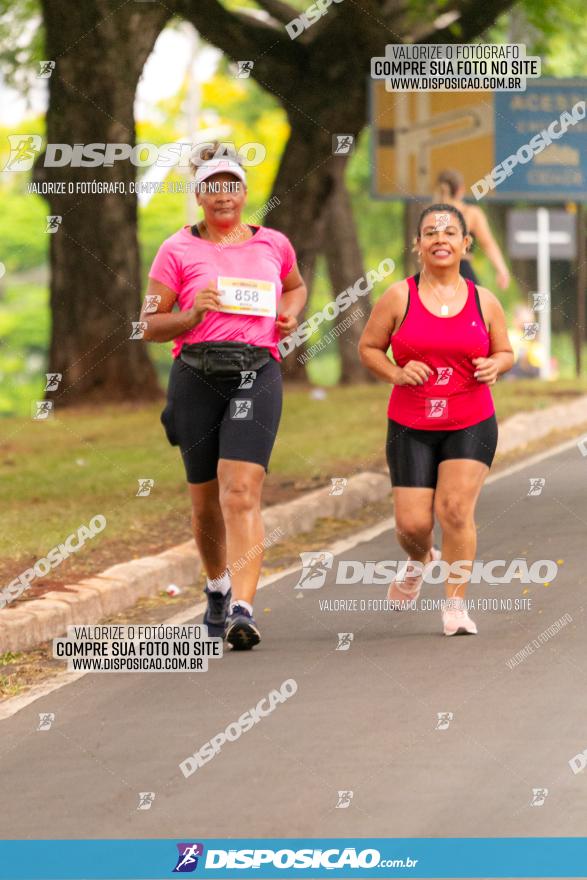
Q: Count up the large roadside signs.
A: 1